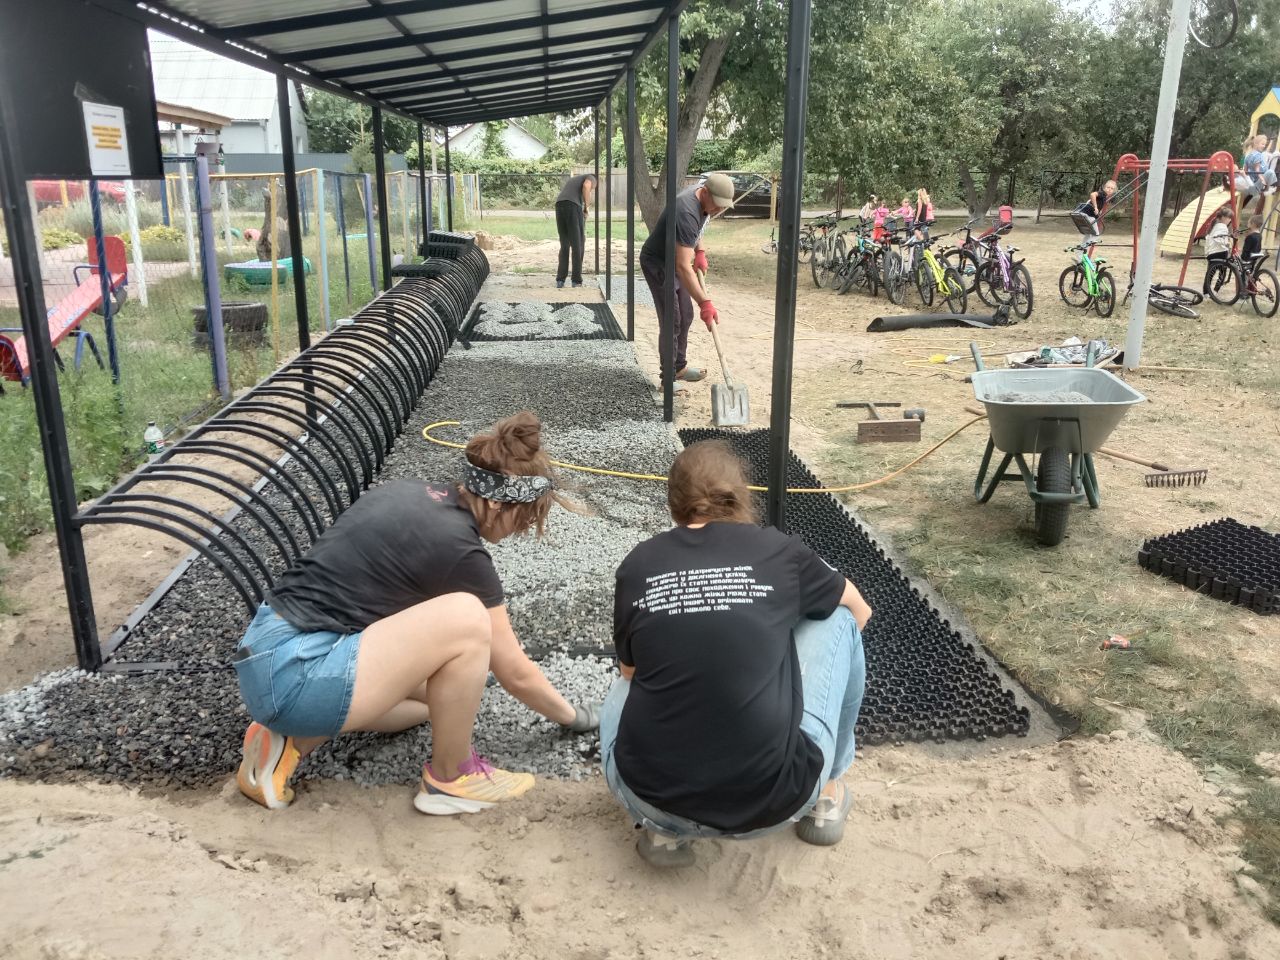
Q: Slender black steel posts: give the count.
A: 10